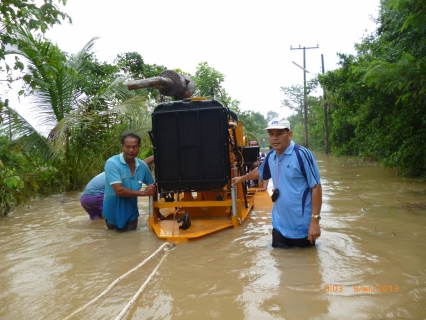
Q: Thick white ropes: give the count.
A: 2